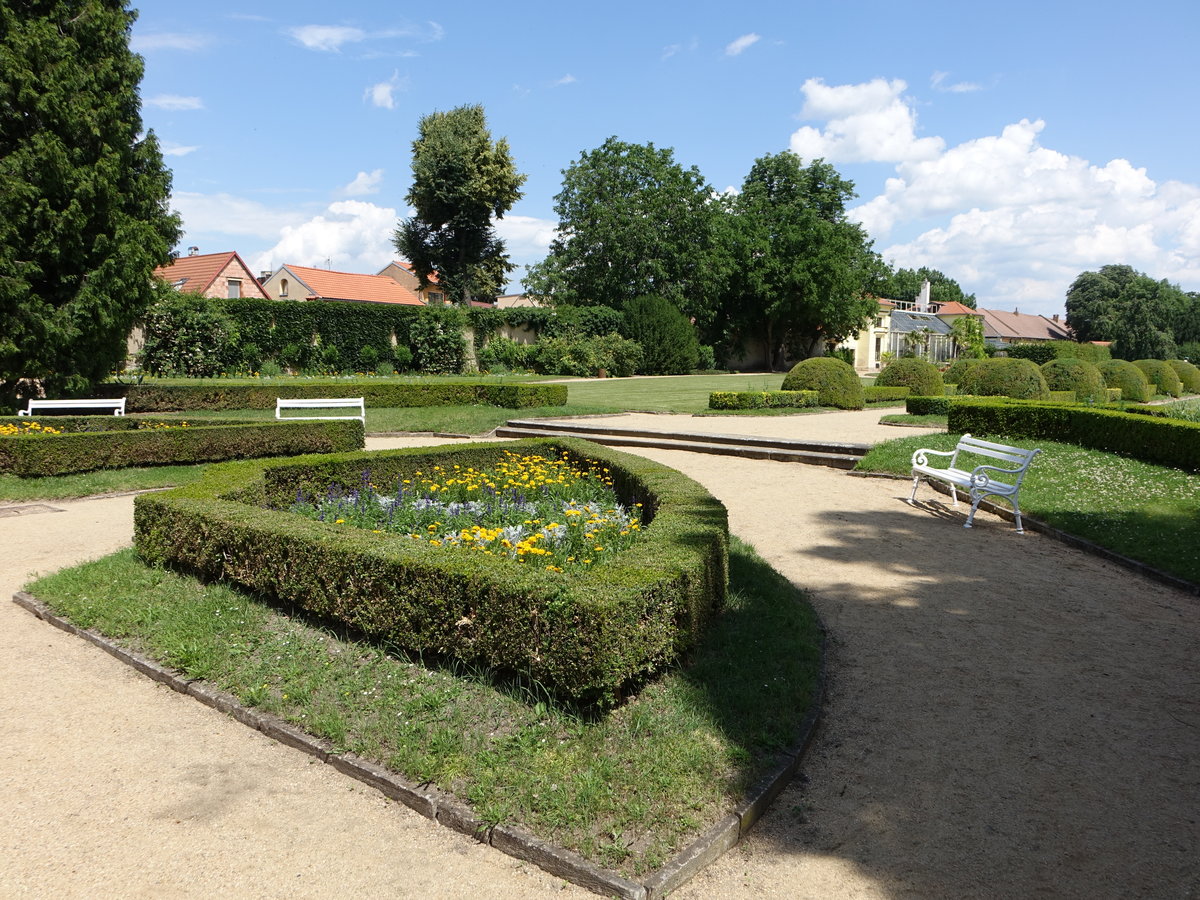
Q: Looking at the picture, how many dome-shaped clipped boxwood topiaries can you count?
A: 8